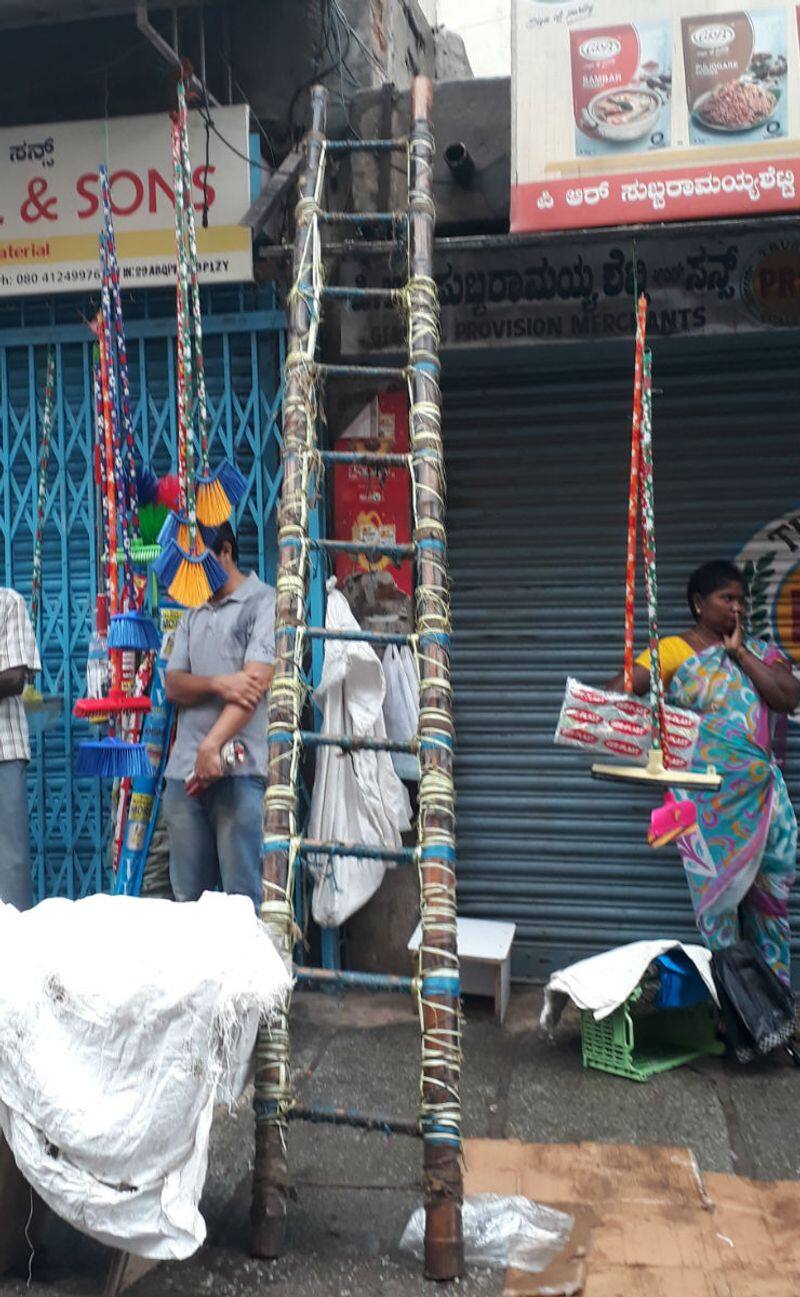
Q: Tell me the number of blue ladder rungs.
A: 11